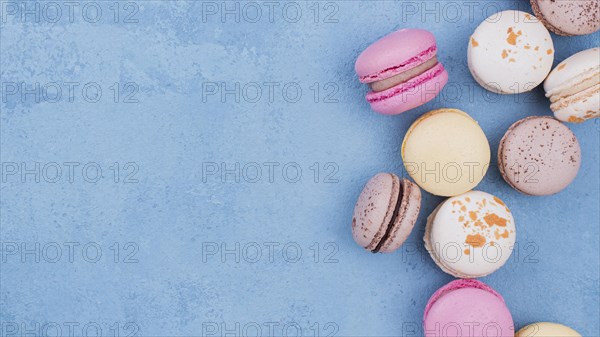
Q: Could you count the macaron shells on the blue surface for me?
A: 10